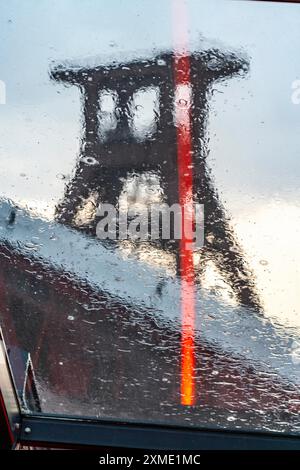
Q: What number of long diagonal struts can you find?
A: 2